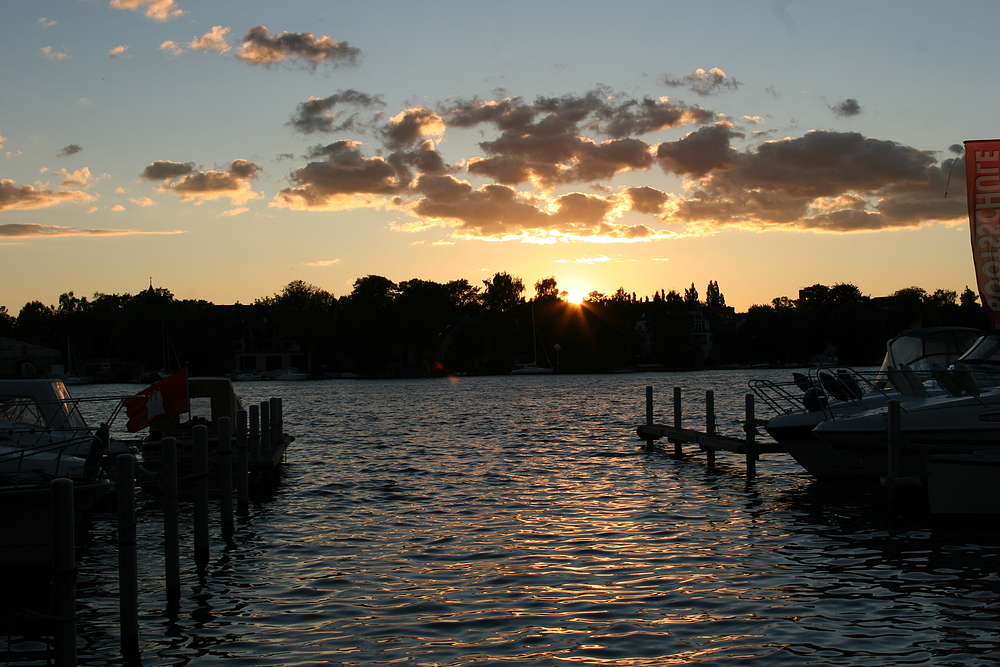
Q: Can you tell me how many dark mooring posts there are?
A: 15